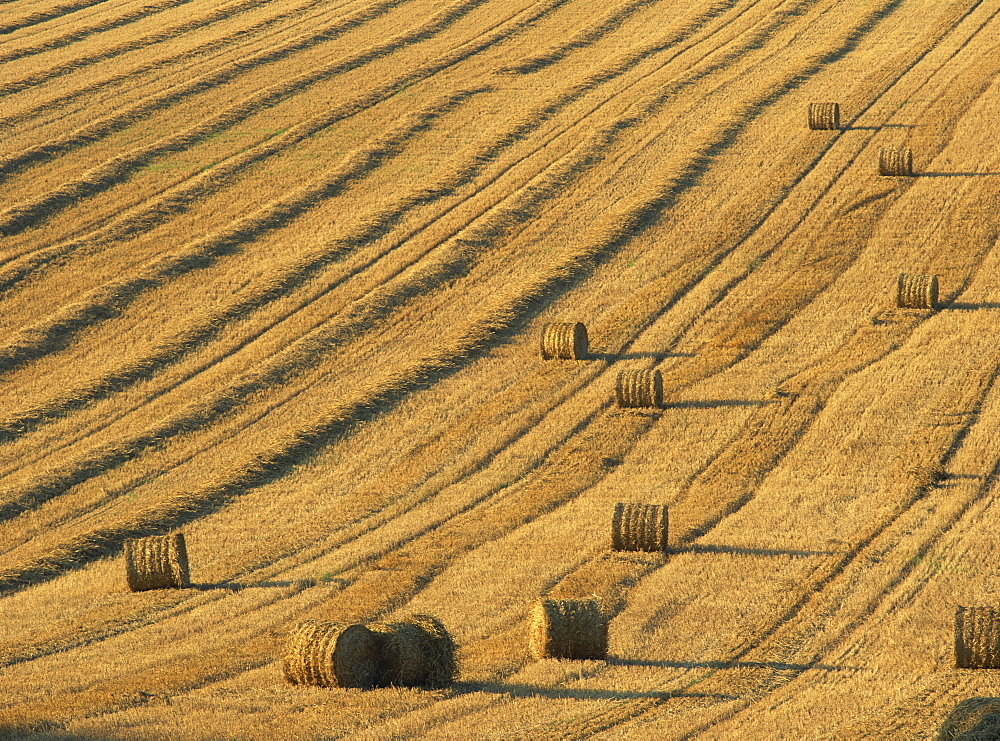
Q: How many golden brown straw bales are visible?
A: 12